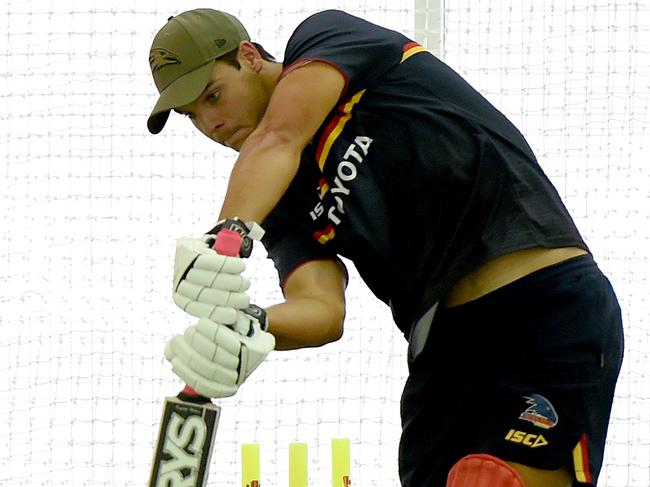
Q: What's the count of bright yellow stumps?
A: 3